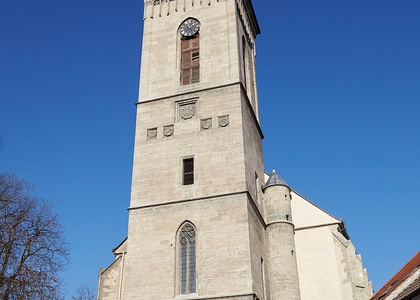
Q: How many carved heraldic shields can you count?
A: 5